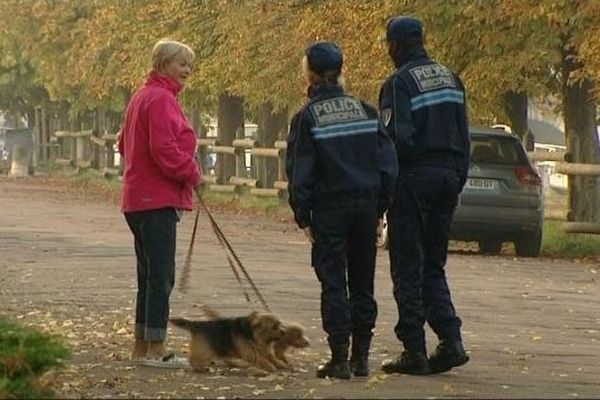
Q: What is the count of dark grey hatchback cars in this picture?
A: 1